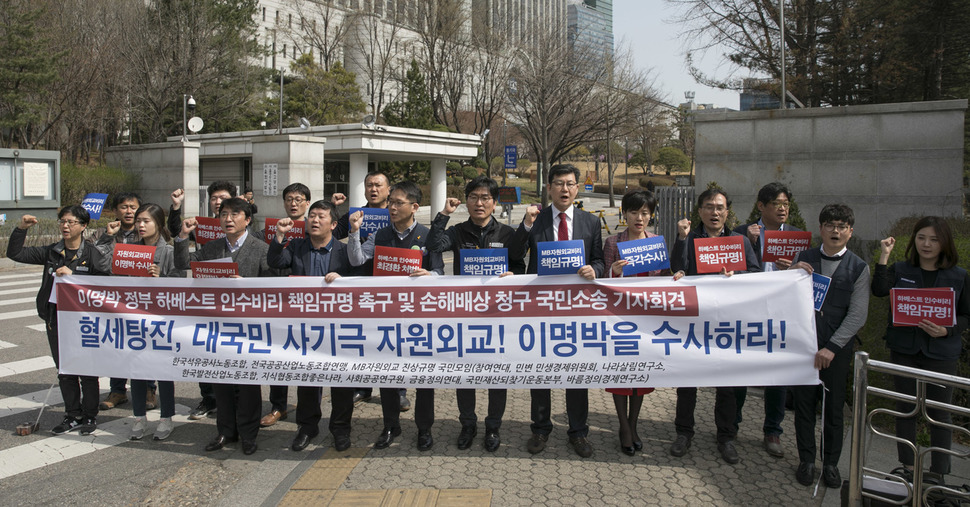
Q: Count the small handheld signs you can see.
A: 14